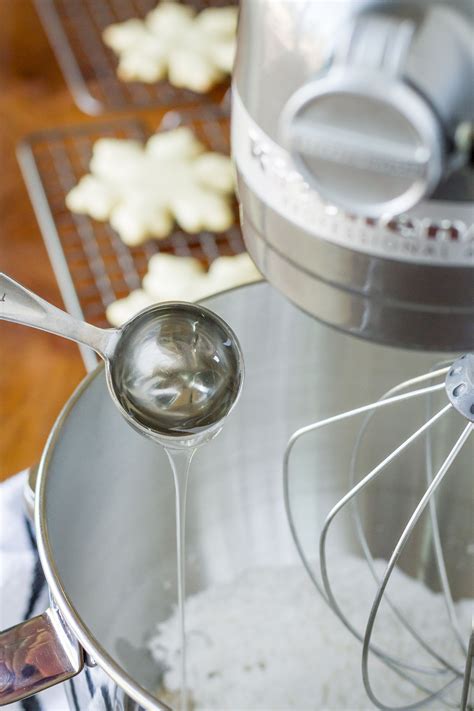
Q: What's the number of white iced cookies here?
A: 3